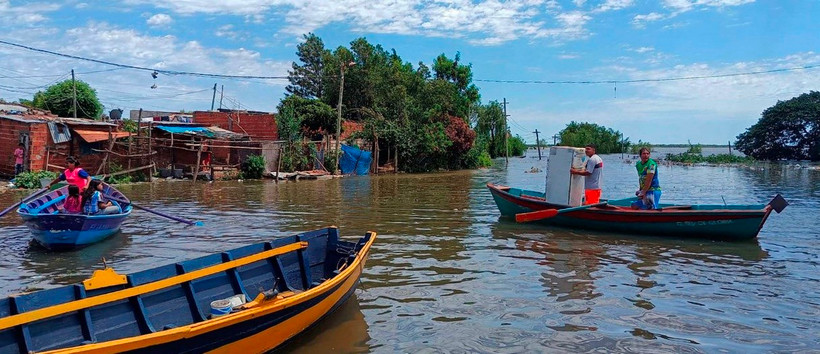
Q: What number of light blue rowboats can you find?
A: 1